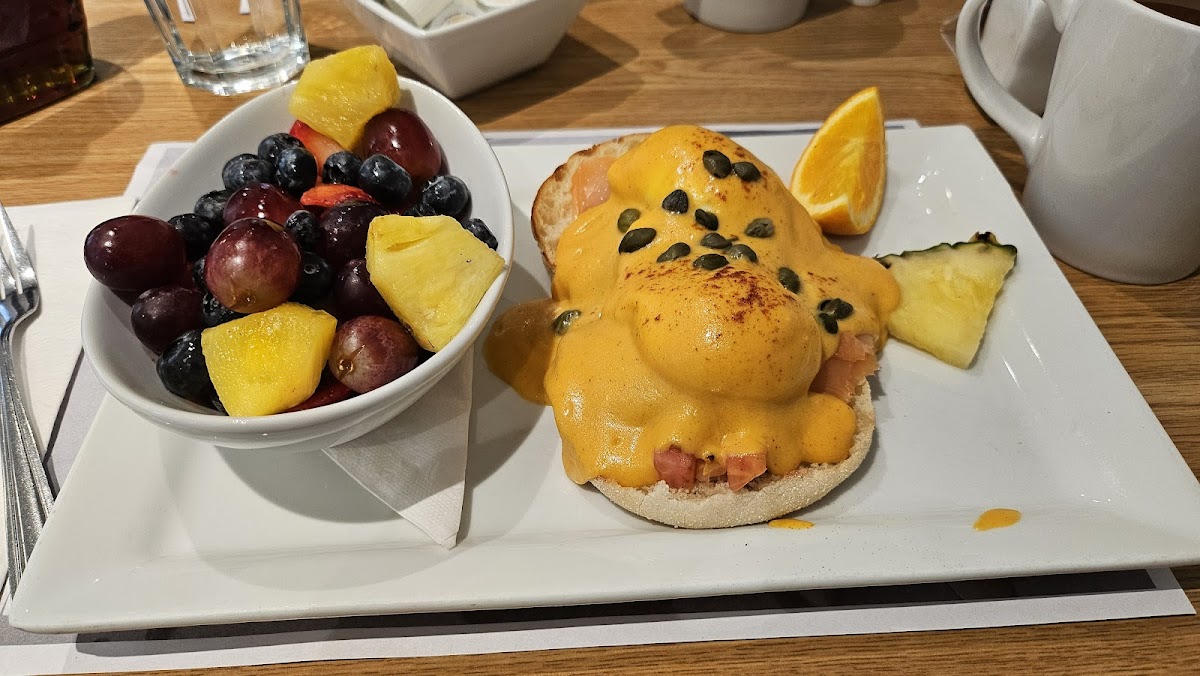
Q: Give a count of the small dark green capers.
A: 15